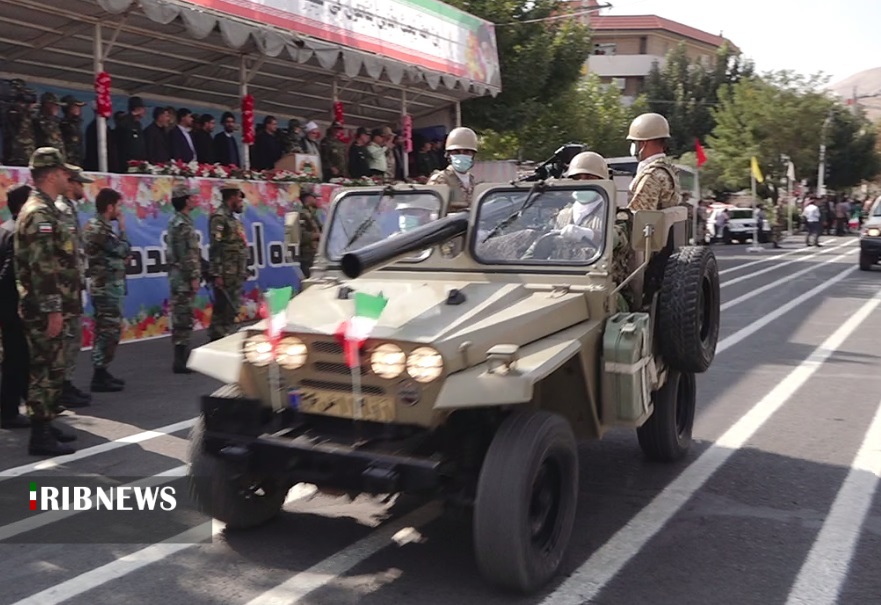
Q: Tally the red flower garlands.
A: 4